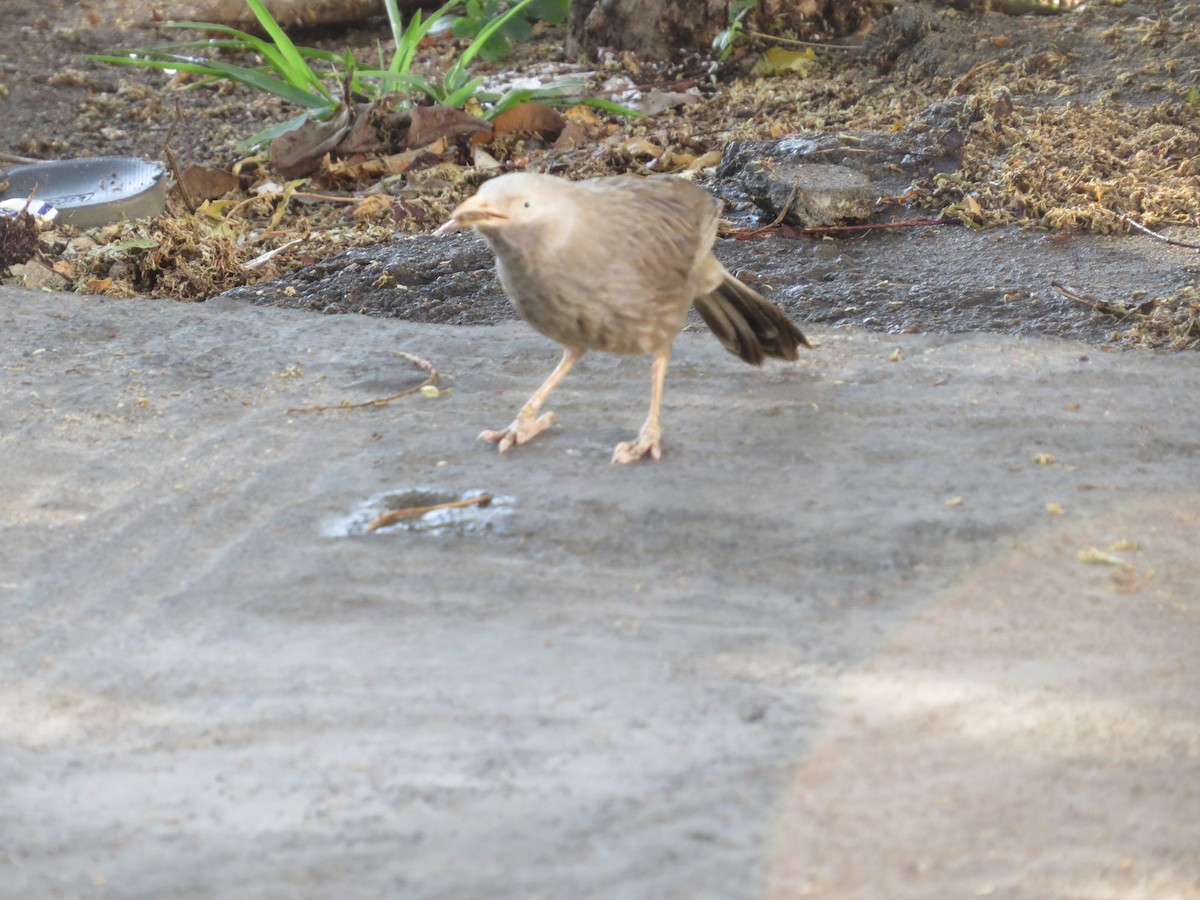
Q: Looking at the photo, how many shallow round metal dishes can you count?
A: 1